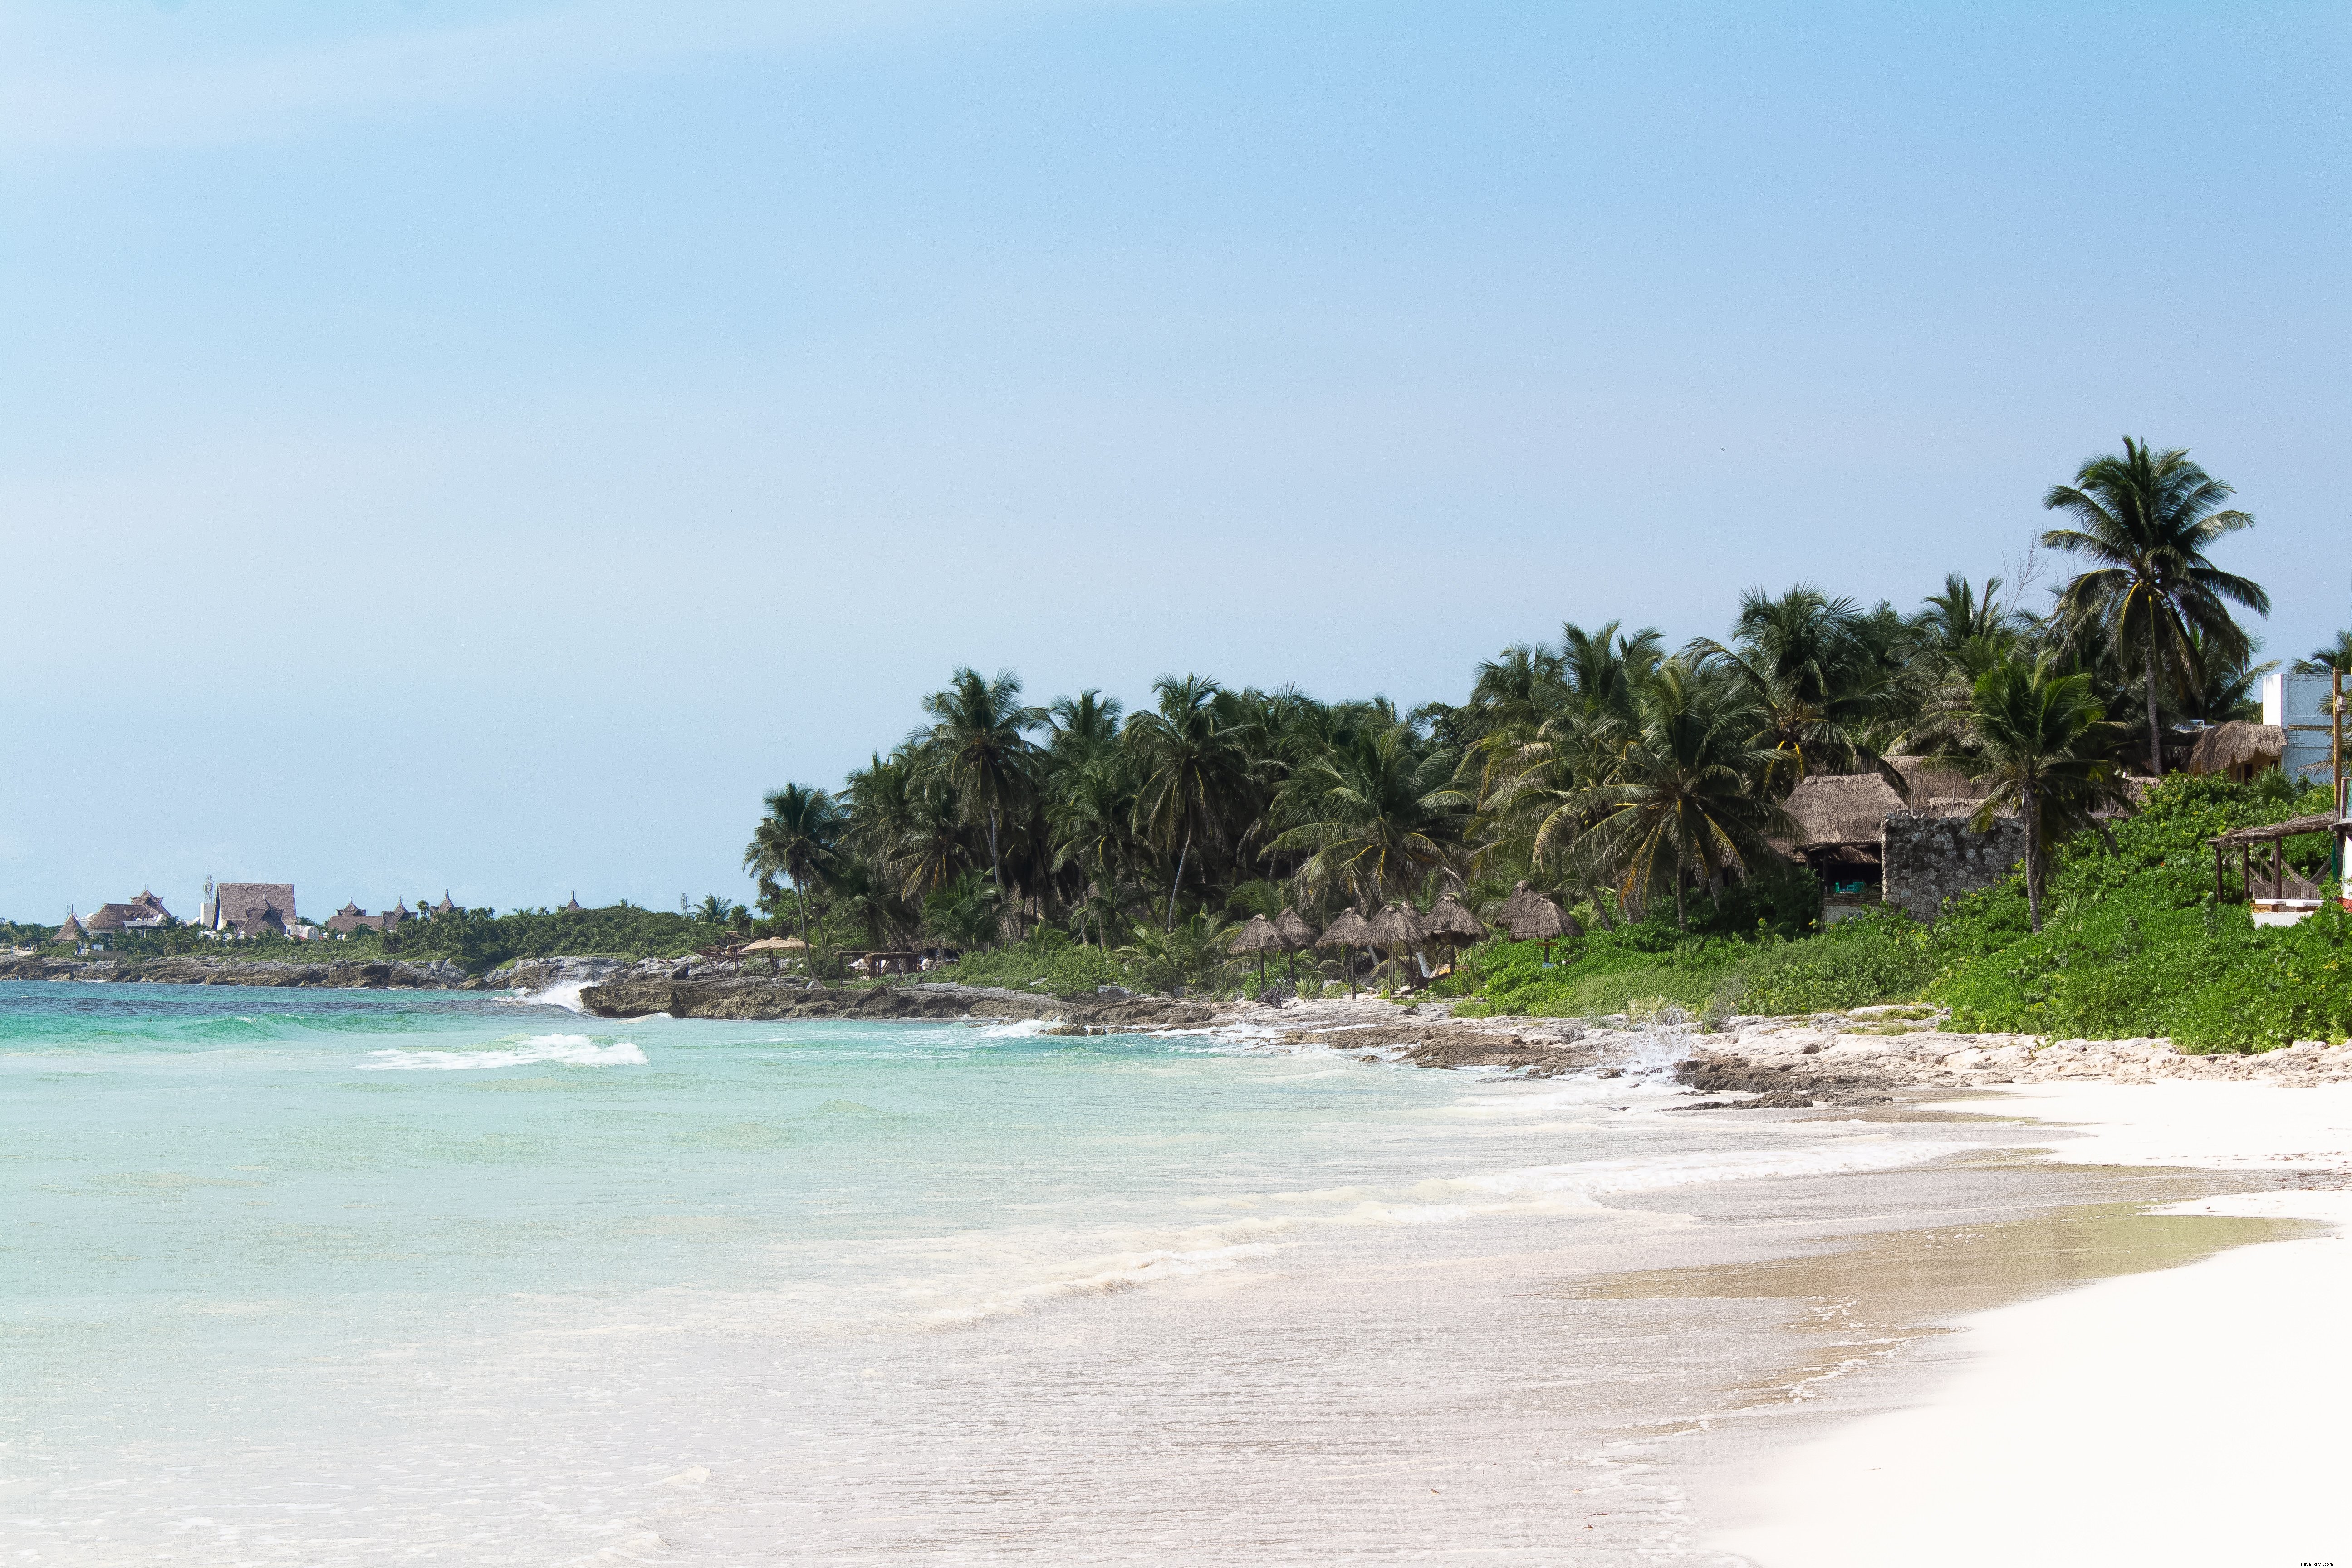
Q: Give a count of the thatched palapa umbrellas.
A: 8